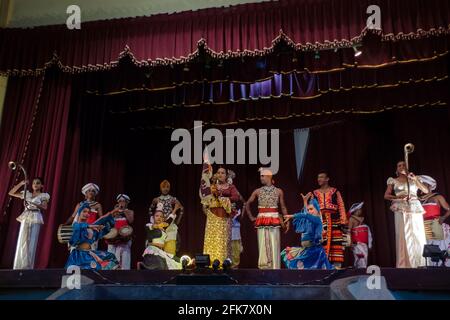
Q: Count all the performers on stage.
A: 14